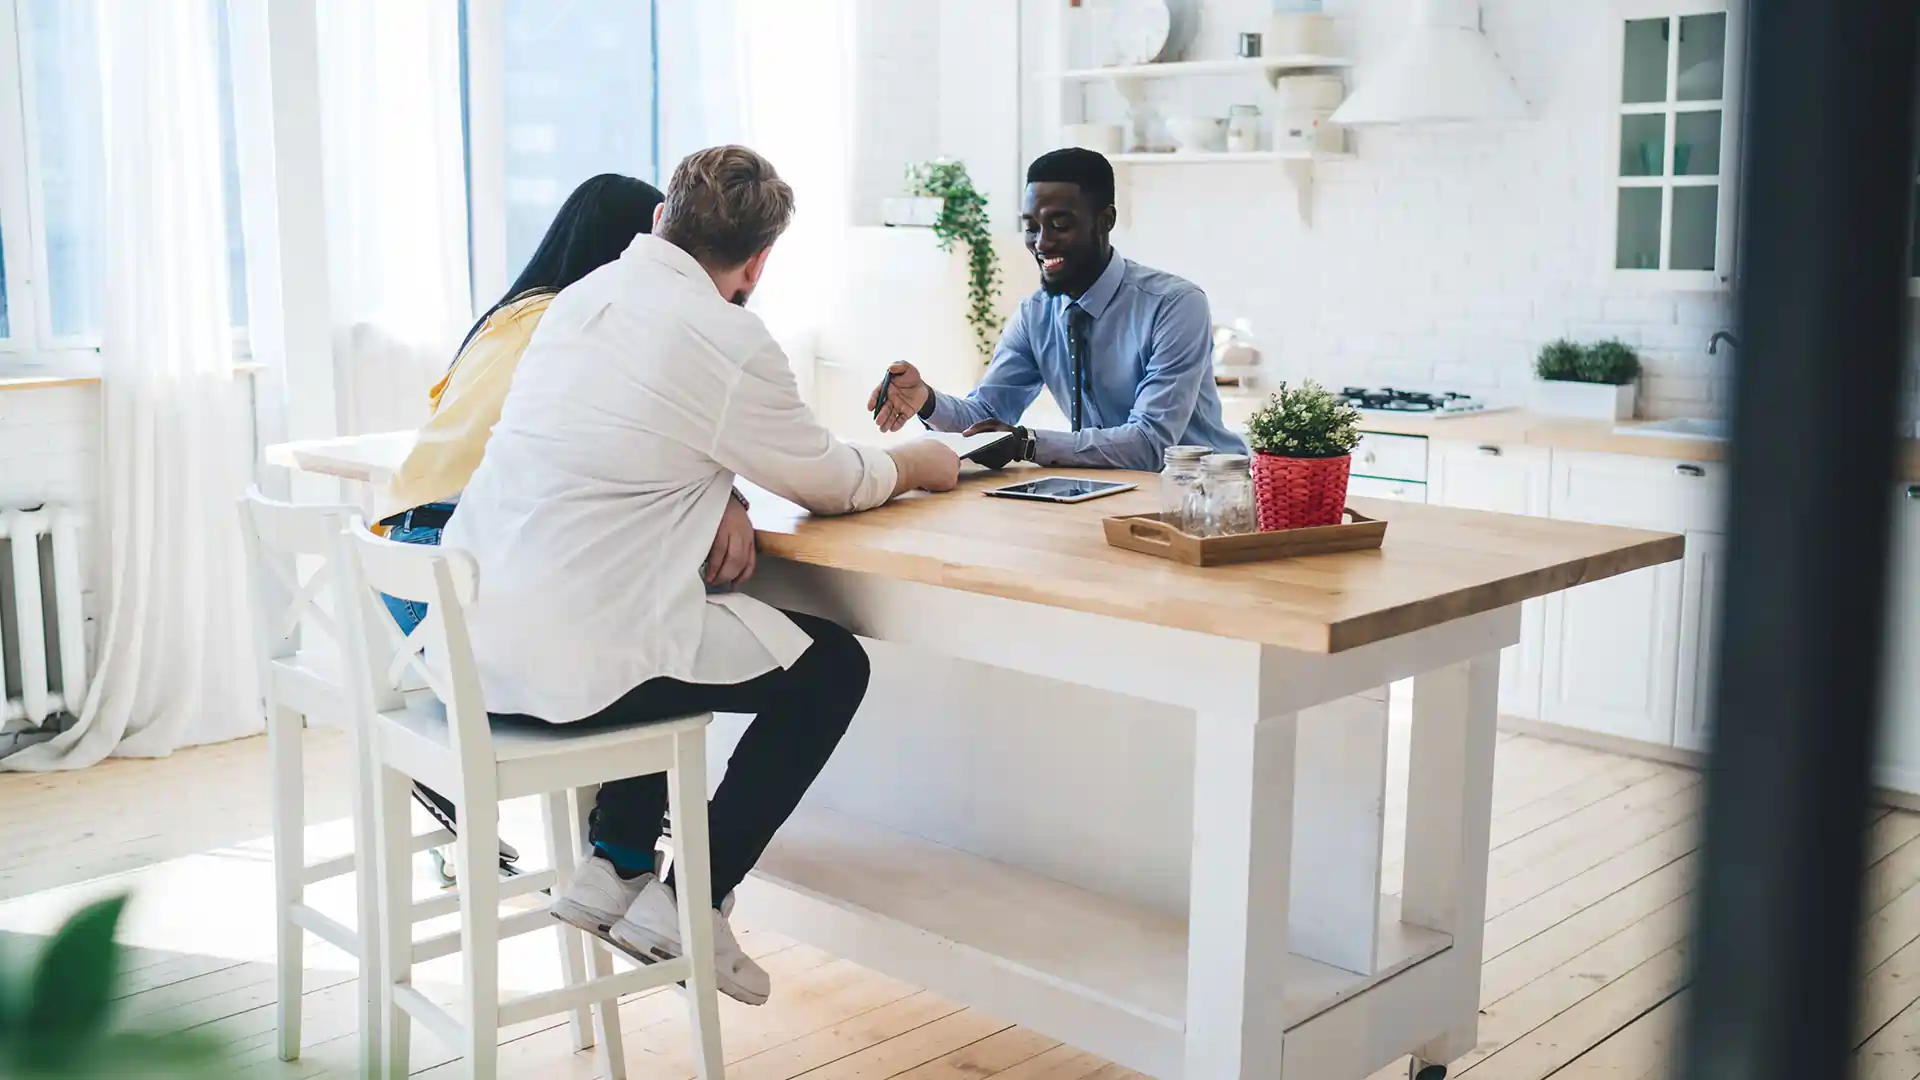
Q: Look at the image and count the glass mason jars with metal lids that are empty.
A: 2